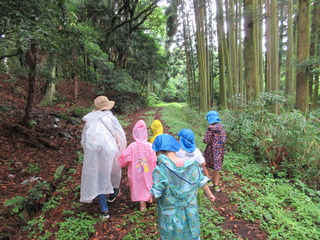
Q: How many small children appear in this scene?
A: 5